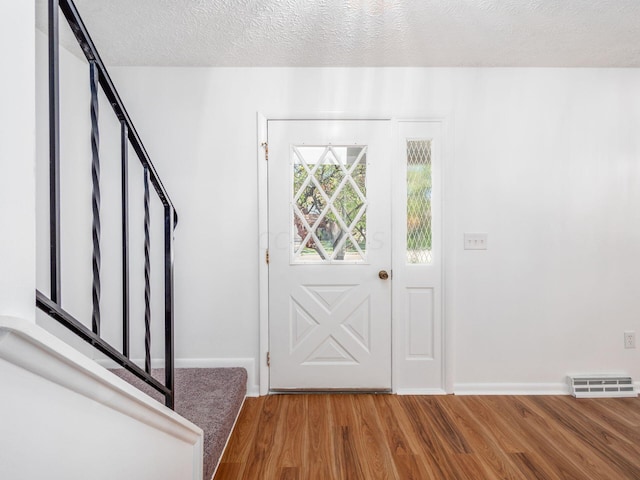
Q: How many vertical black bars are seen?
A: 5